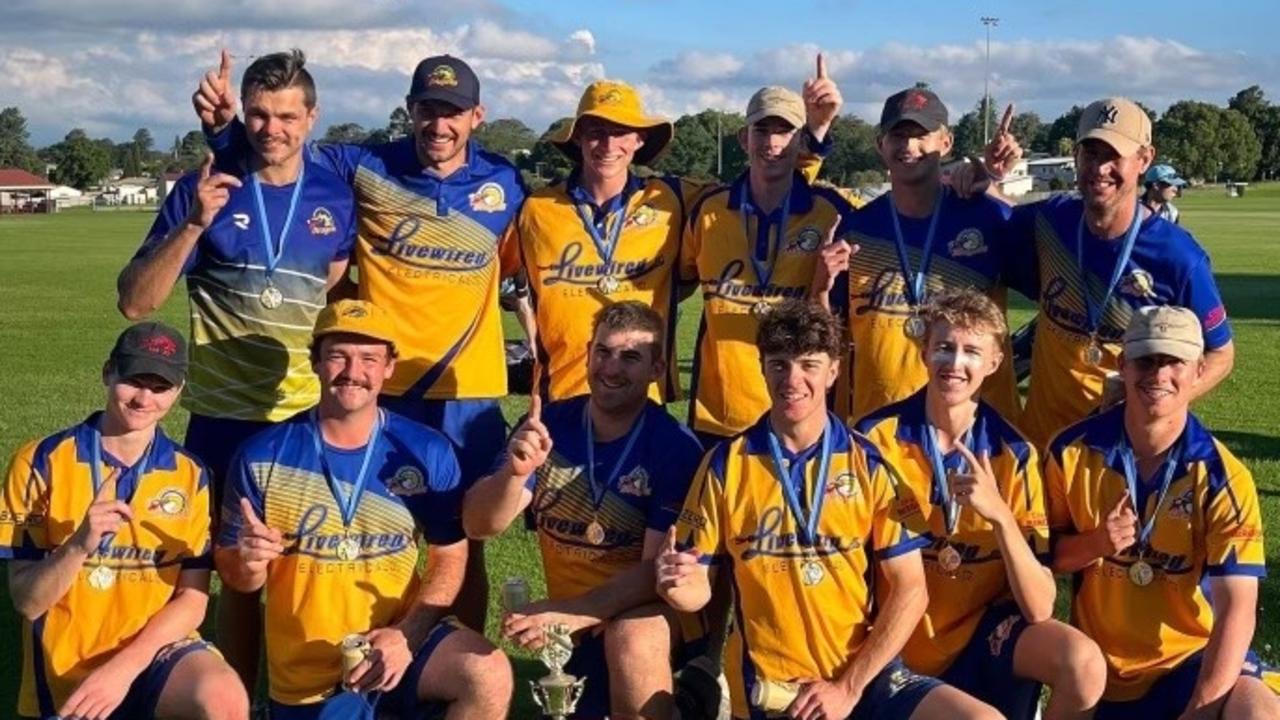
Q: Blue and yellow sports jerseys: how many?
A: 12